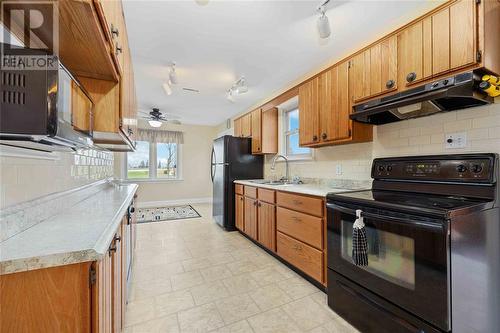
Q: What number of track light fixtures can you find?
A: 3